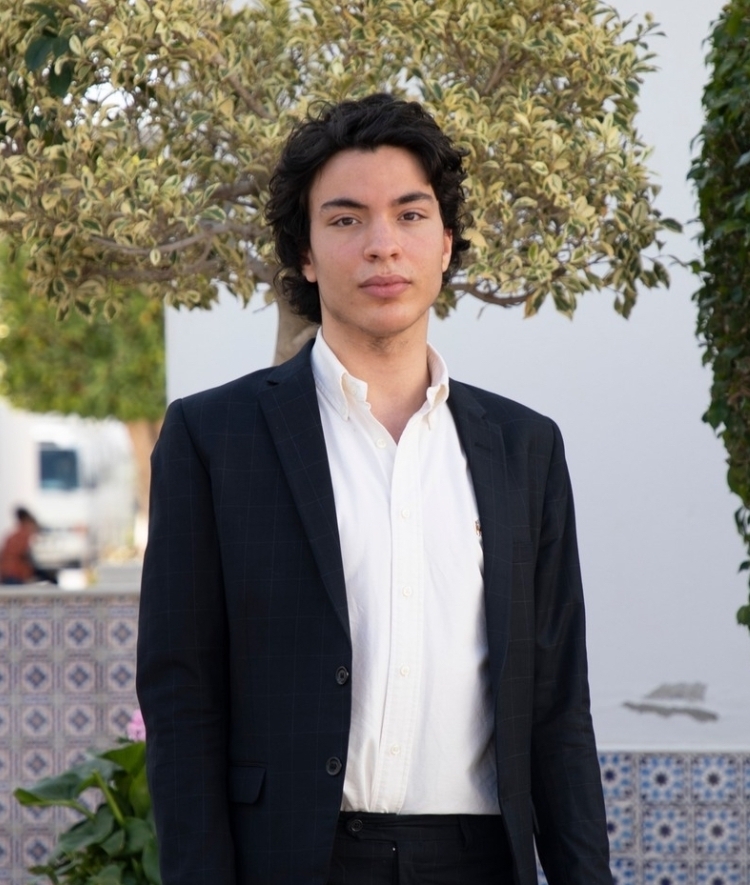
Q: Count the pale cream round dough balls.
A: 0